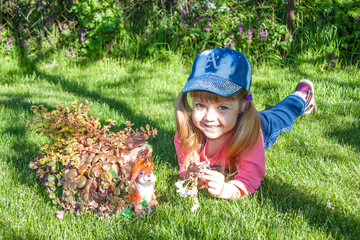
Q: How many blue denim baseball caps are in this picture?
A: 1